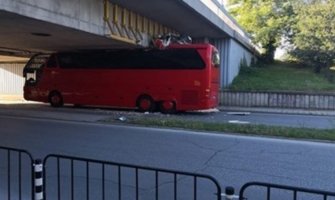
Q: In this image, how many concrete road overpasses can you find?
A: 1